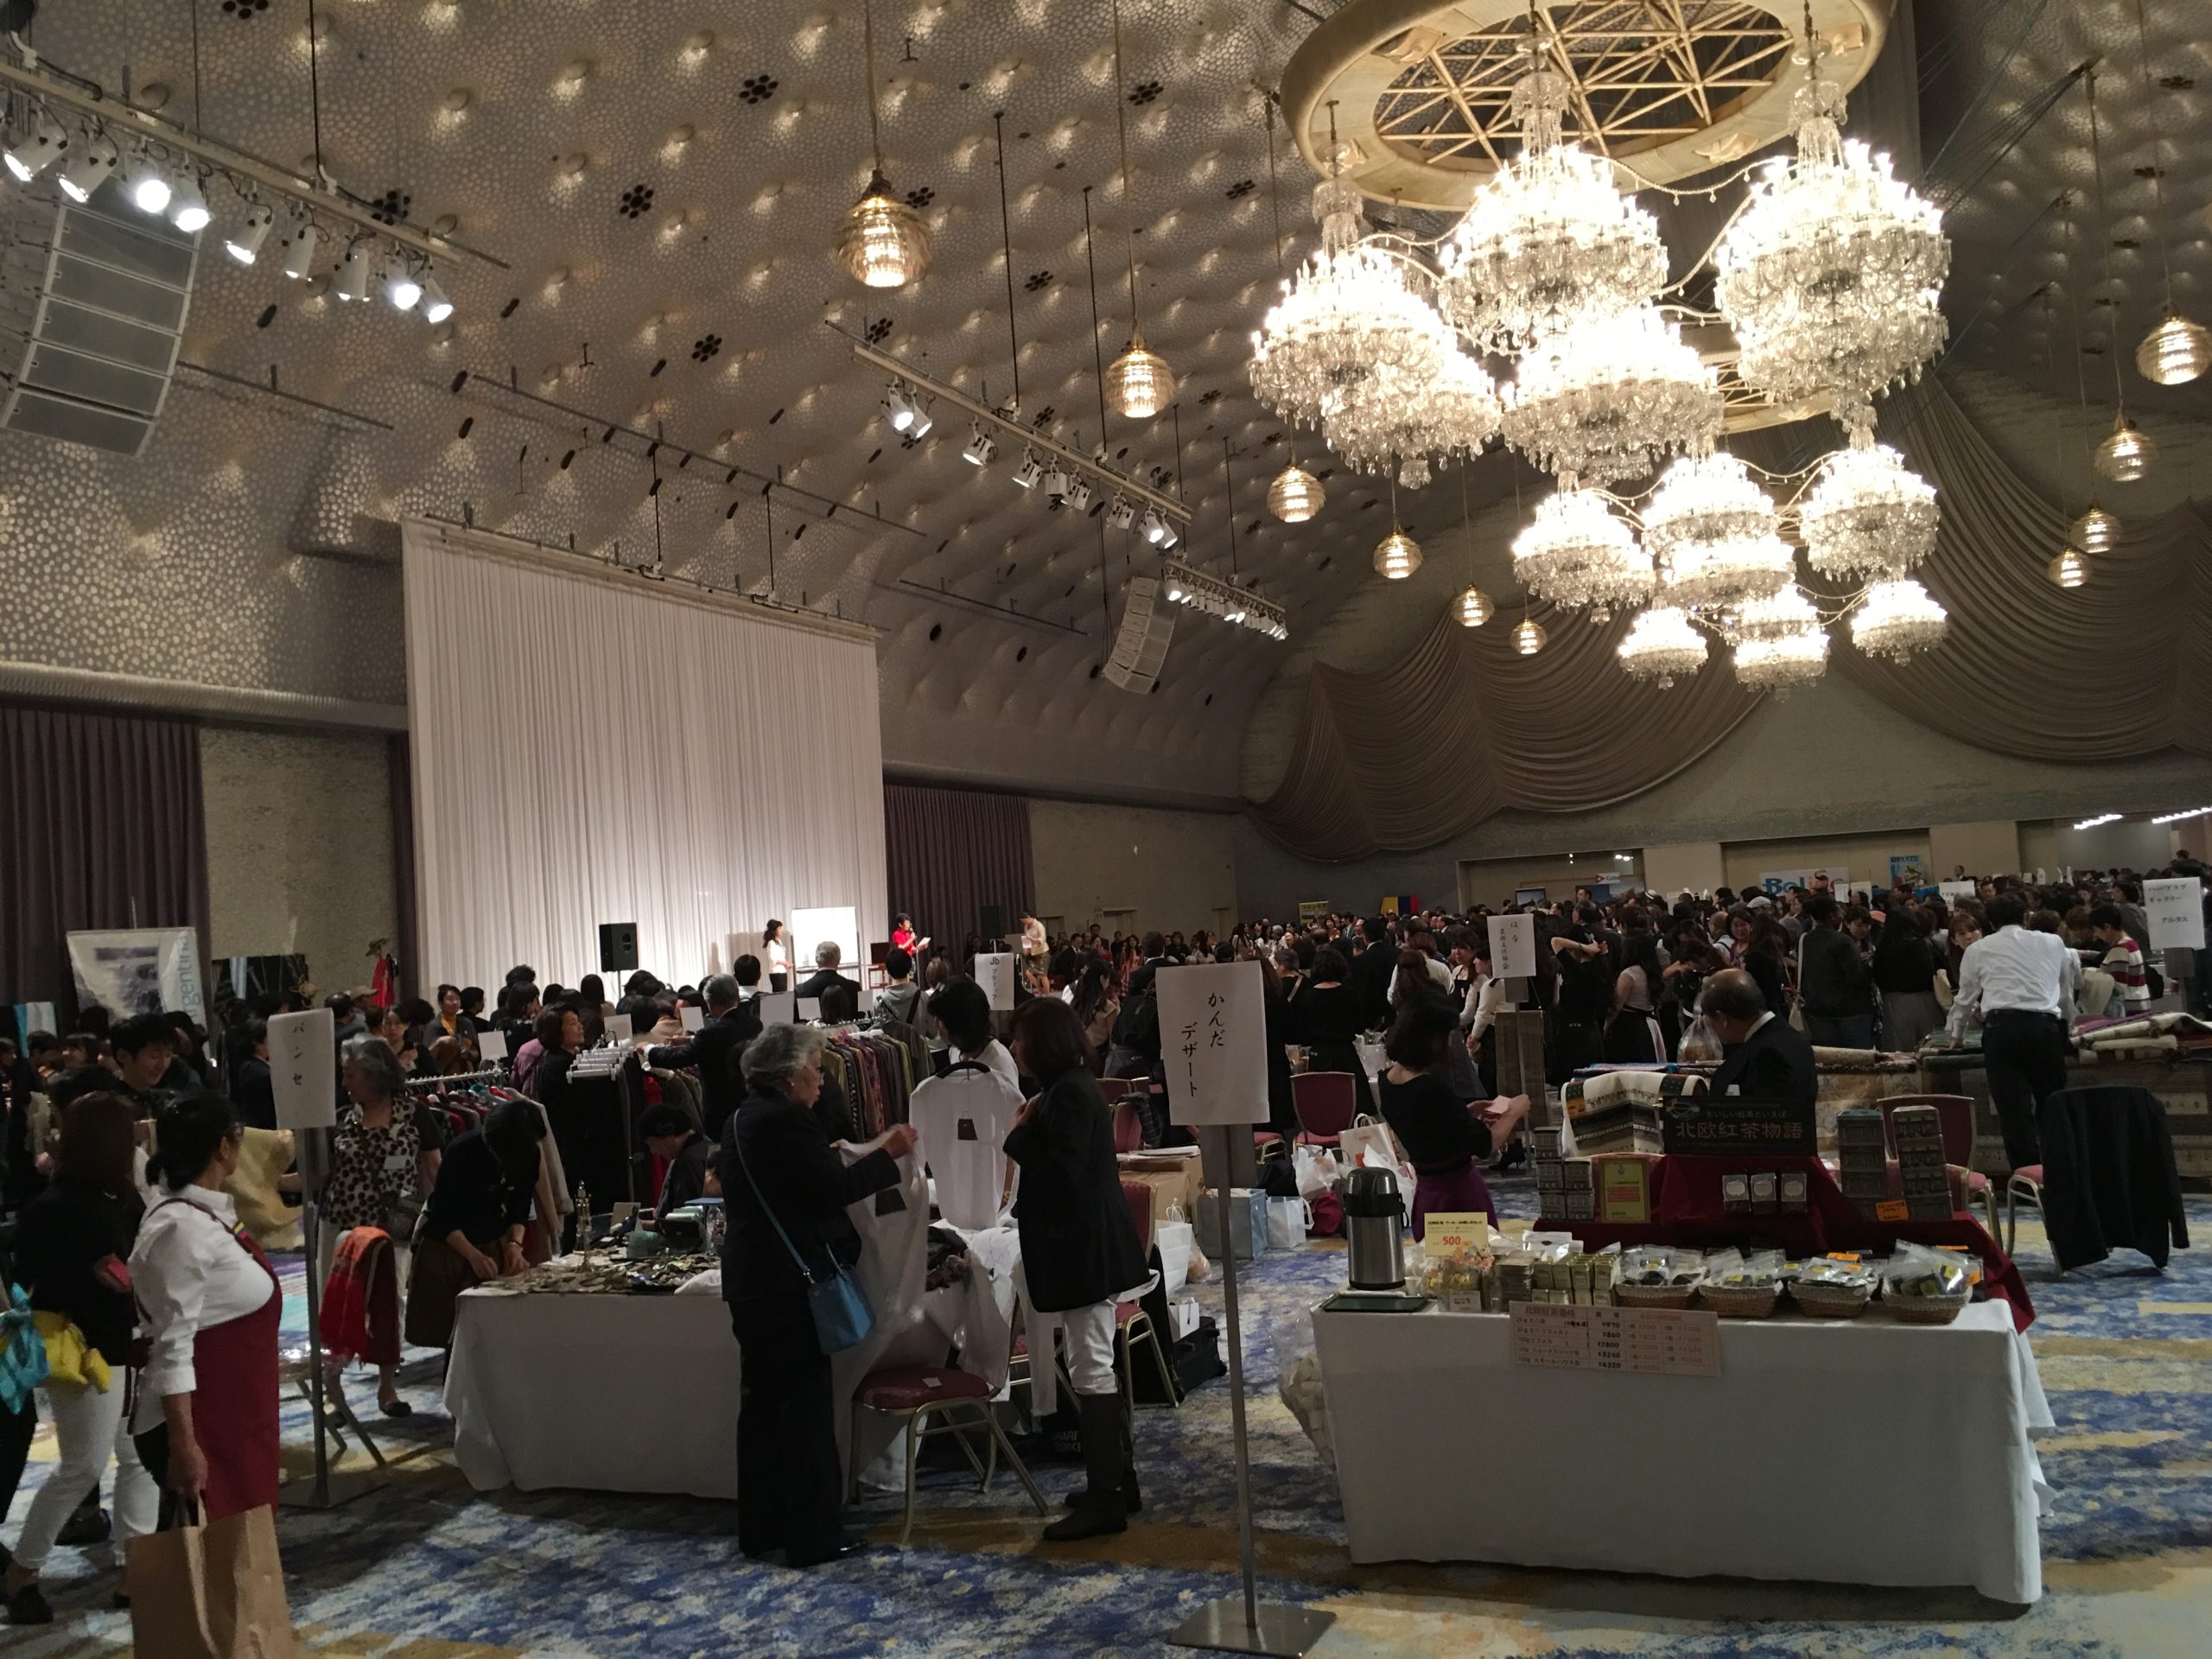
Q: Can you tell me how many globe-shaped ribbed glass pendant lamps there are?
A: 10